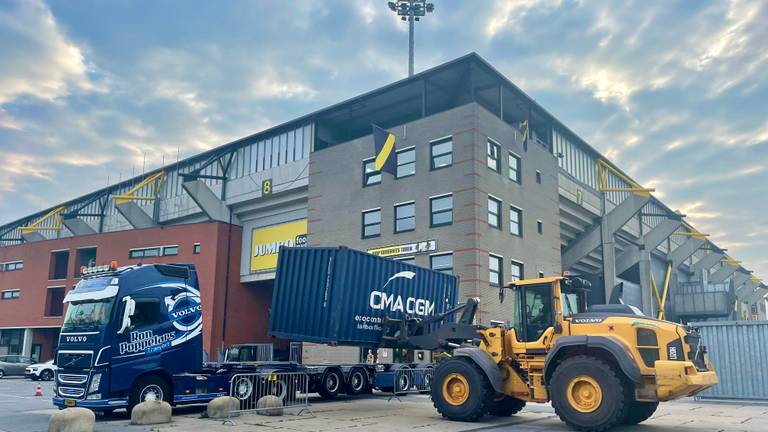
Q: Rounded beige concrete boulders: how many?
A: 4